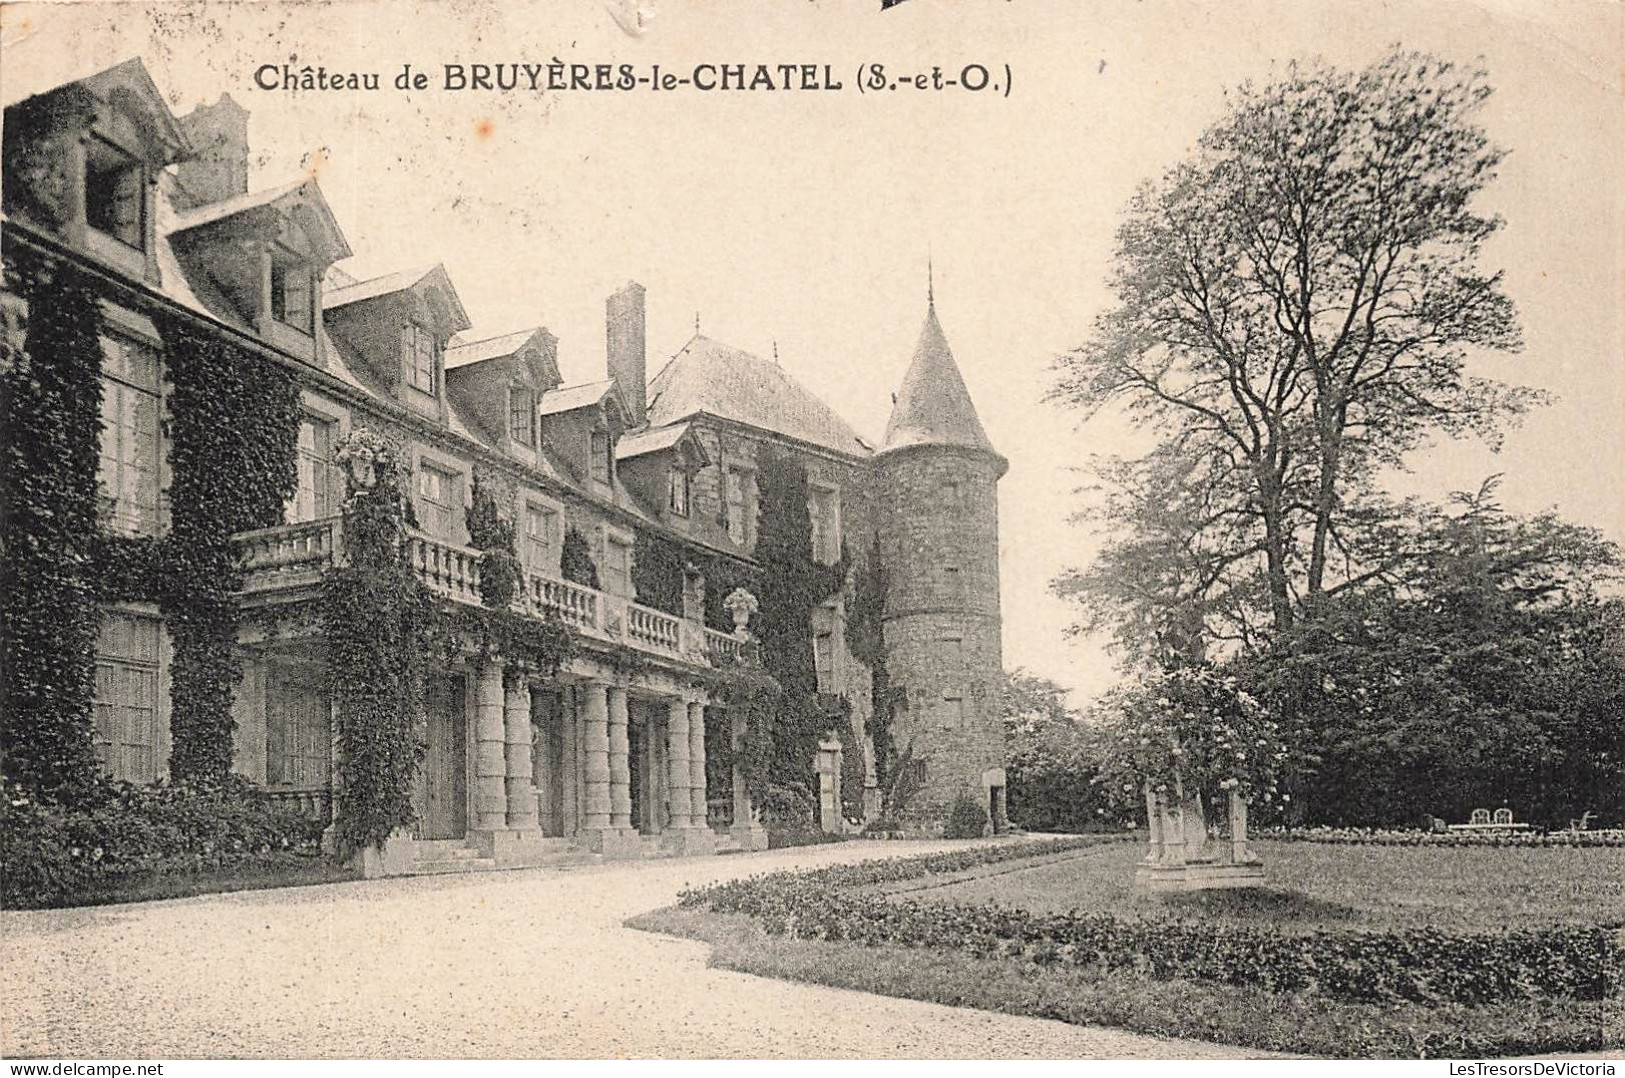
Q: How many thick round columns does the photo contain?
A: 6